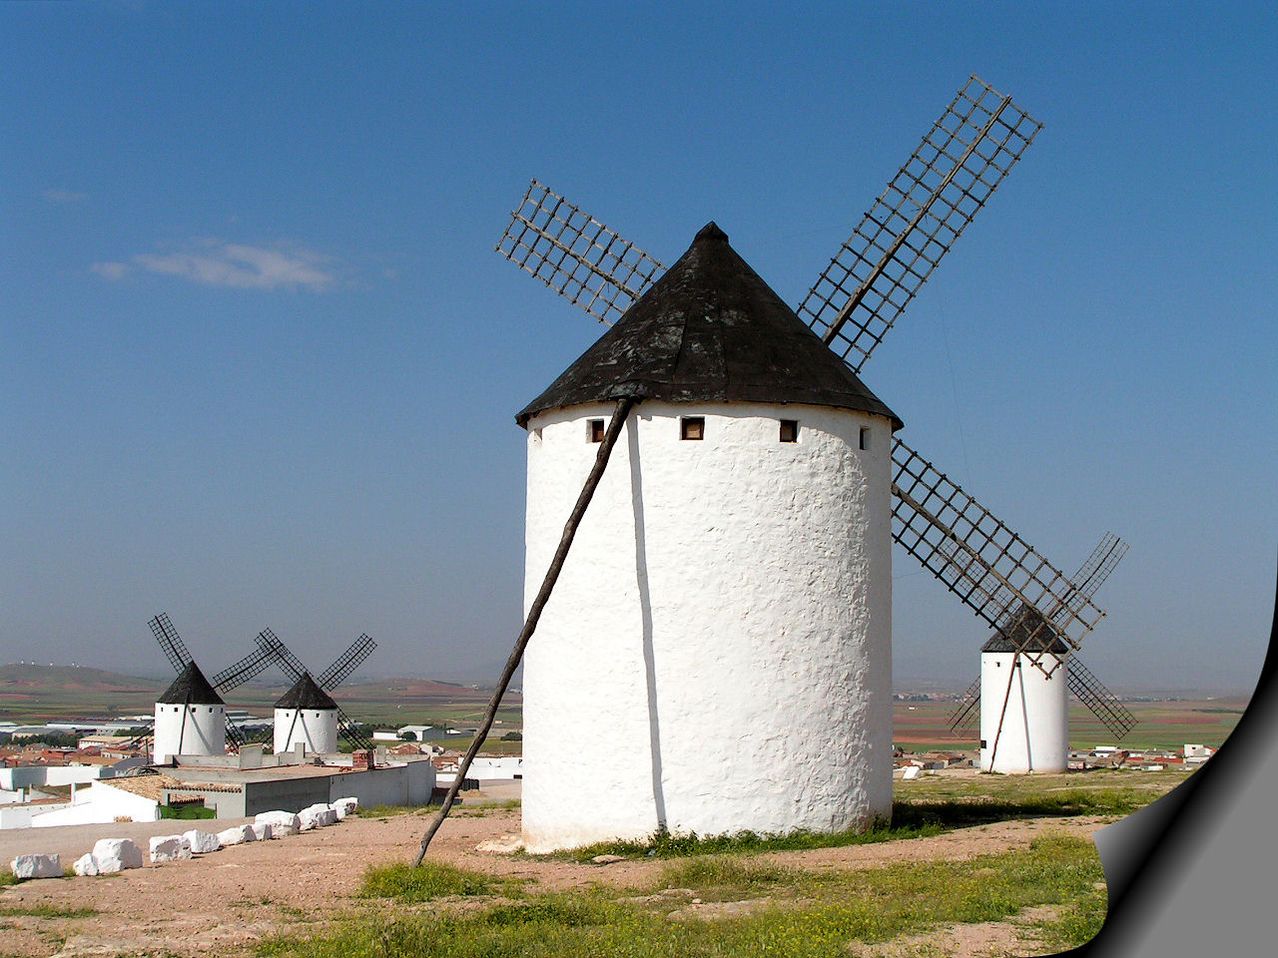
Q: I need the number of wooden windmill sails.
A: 15